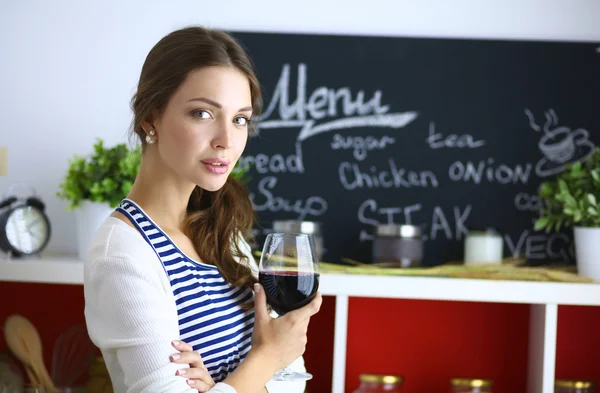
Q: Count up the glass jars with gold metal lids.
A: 3